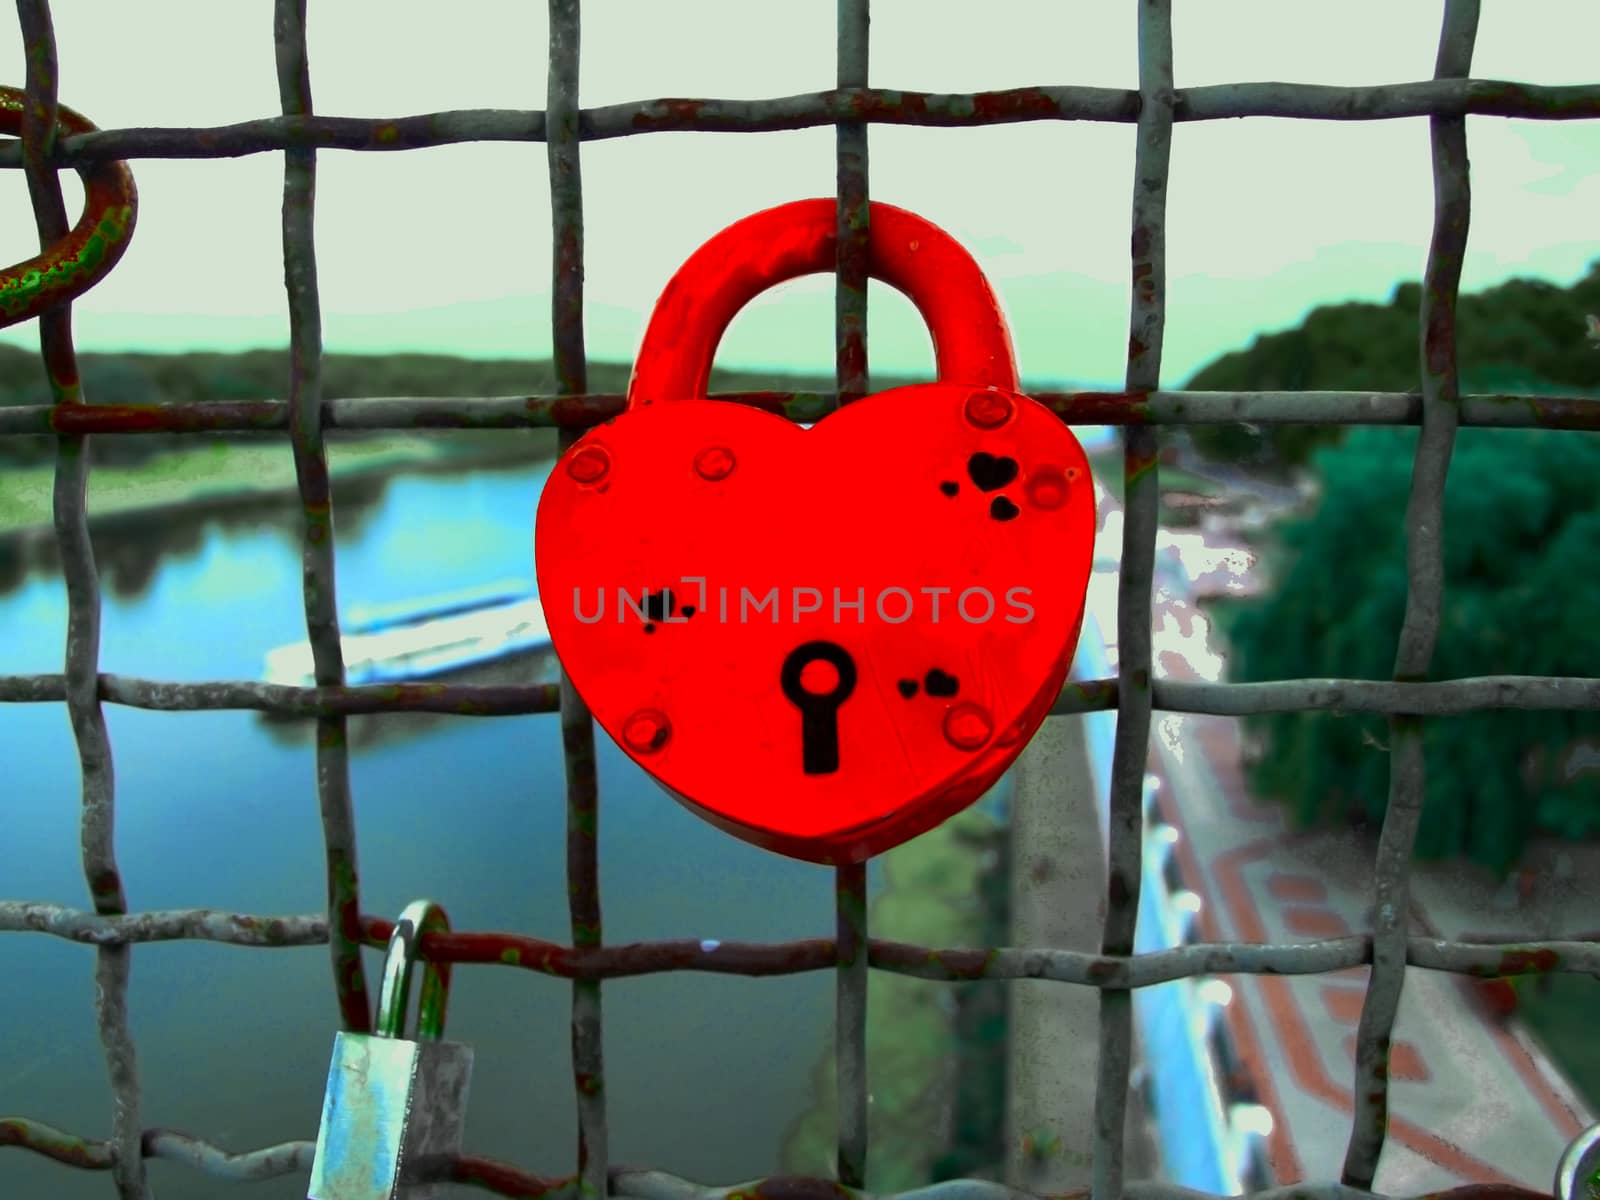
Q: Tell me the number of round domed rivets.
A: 6